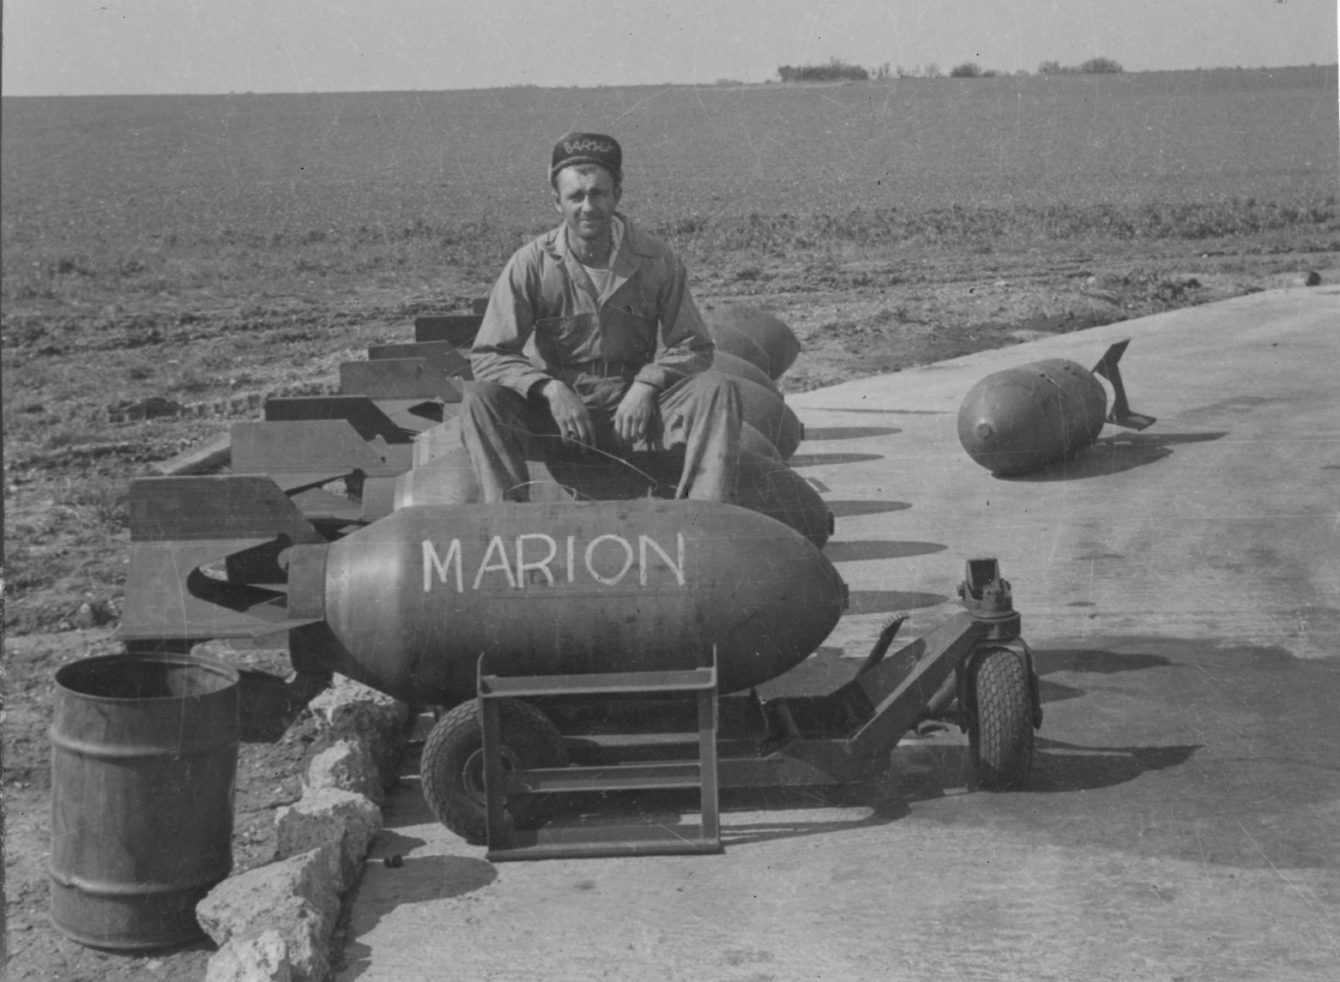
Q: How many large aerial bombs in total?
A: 8